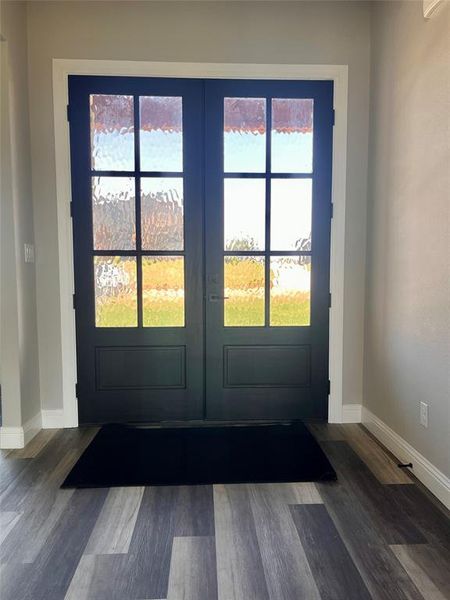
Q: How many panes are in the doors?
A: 12